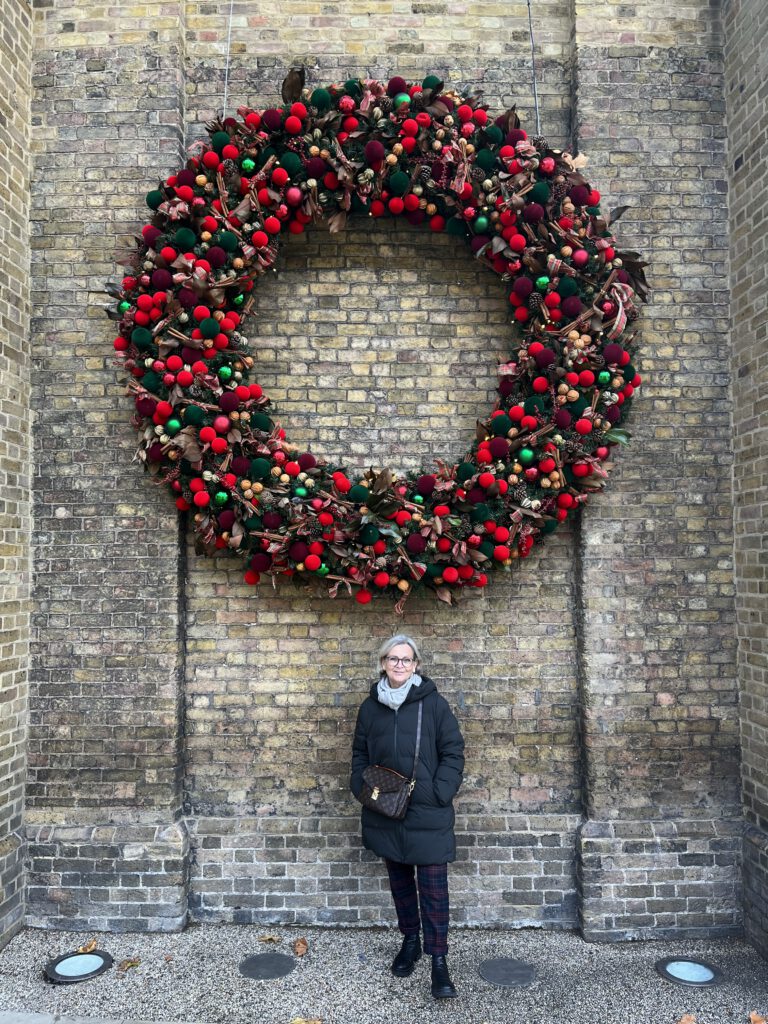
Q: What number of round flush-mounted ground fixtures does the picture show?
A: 4